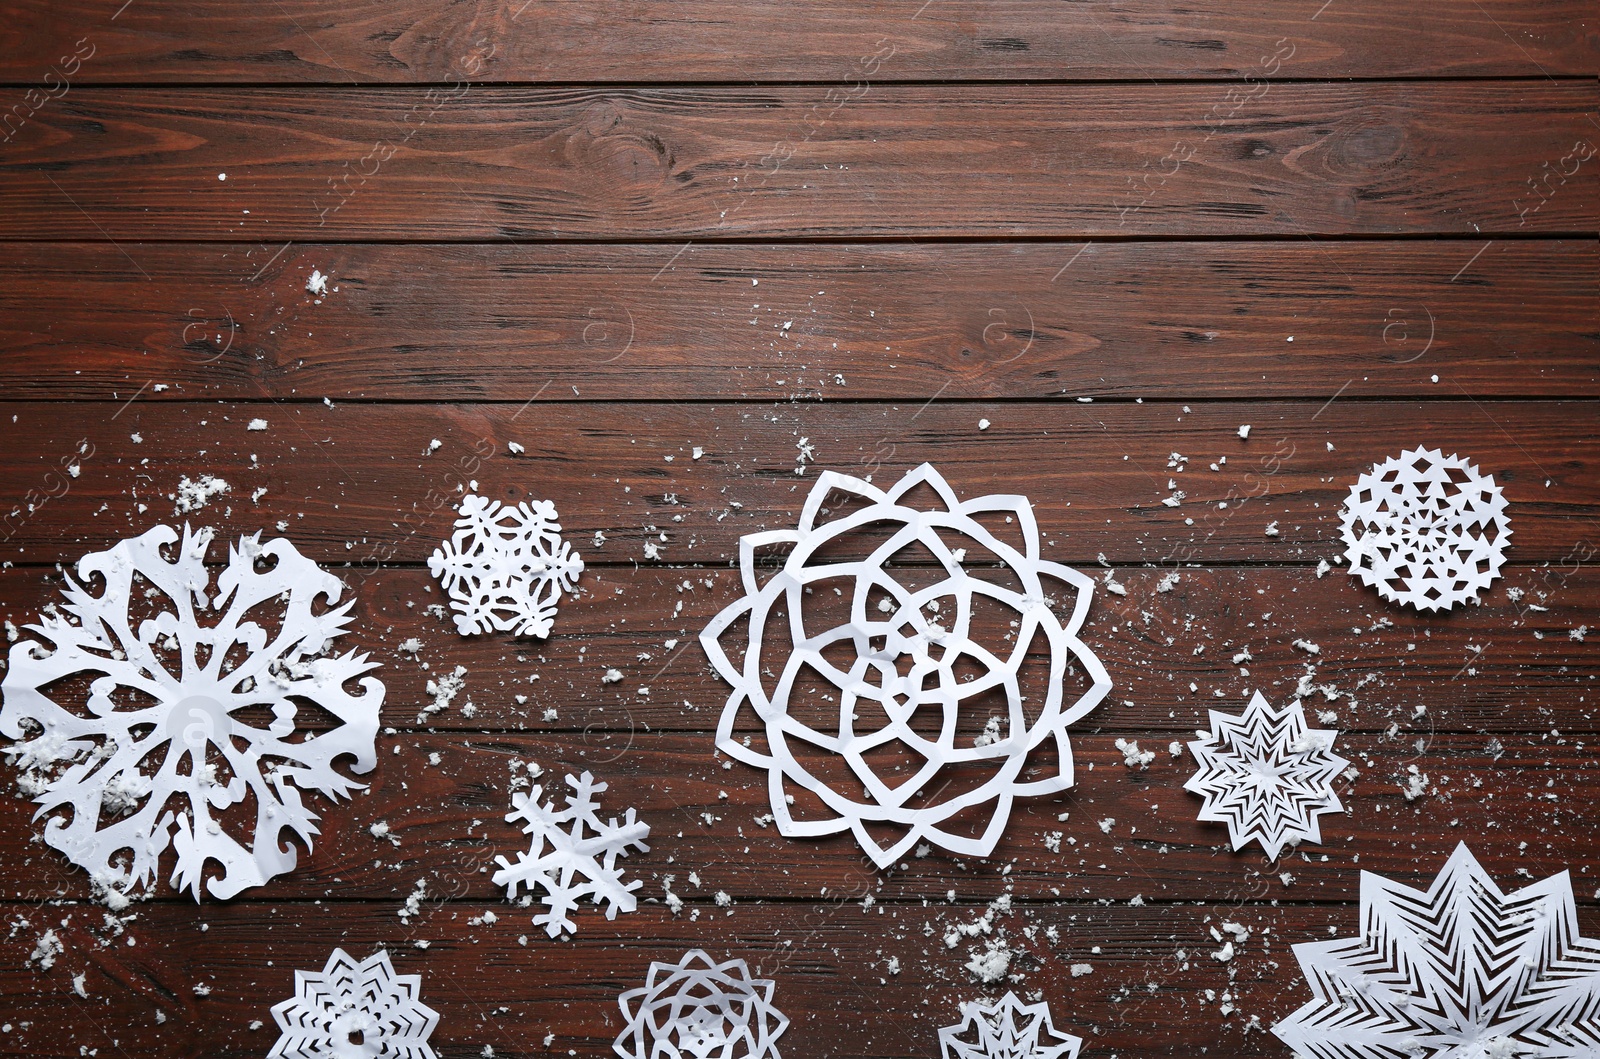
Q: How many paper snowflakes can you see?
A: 10